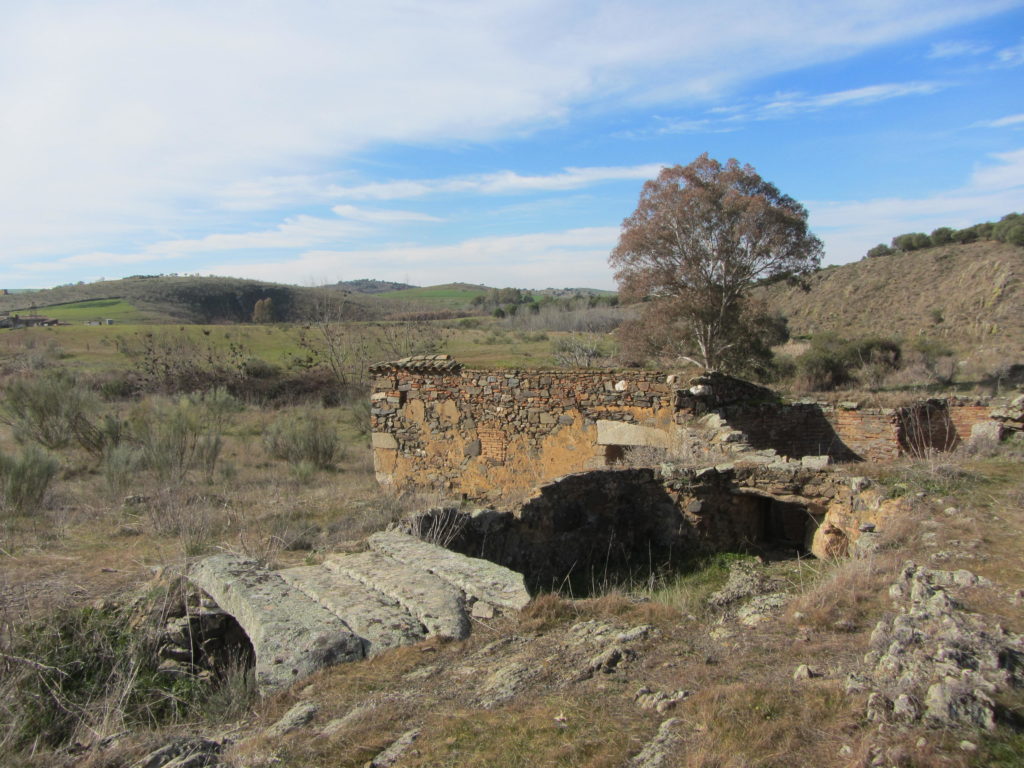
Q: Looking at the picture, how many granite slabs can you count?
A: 4